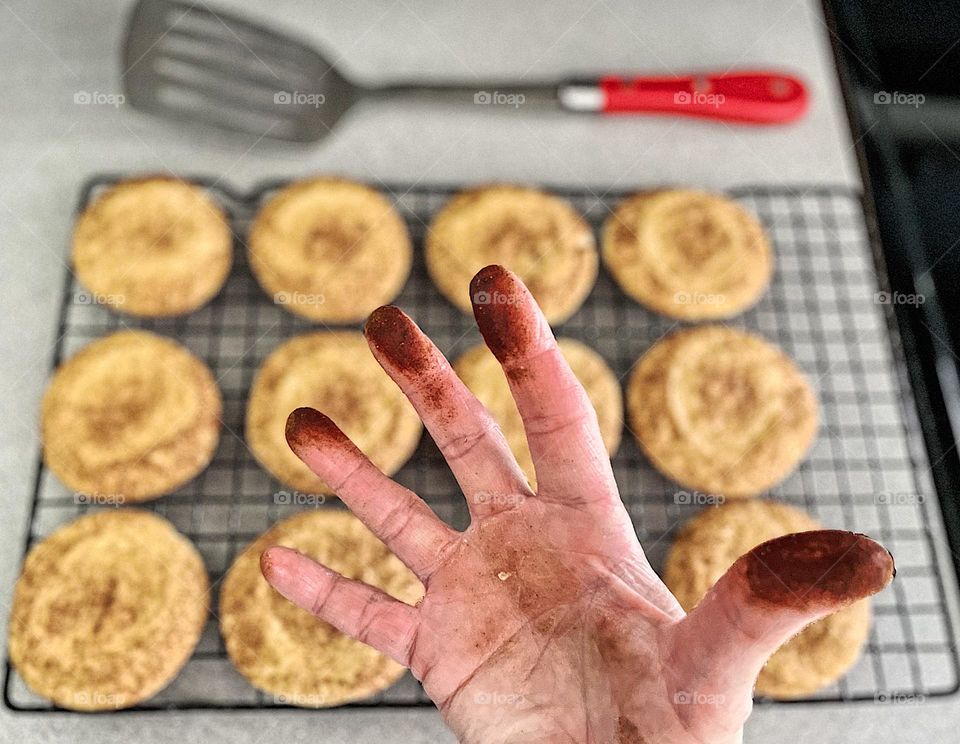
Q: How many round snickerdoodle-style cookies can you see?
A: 11